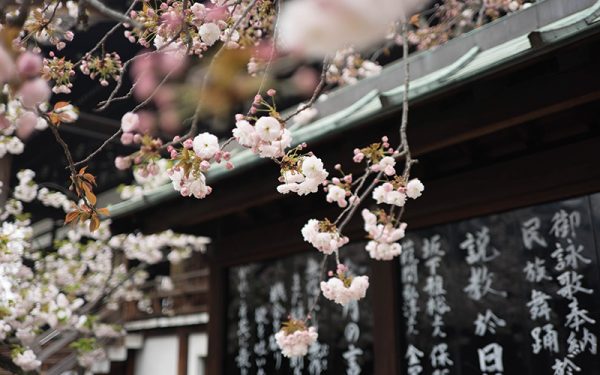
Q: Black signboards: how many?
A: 2